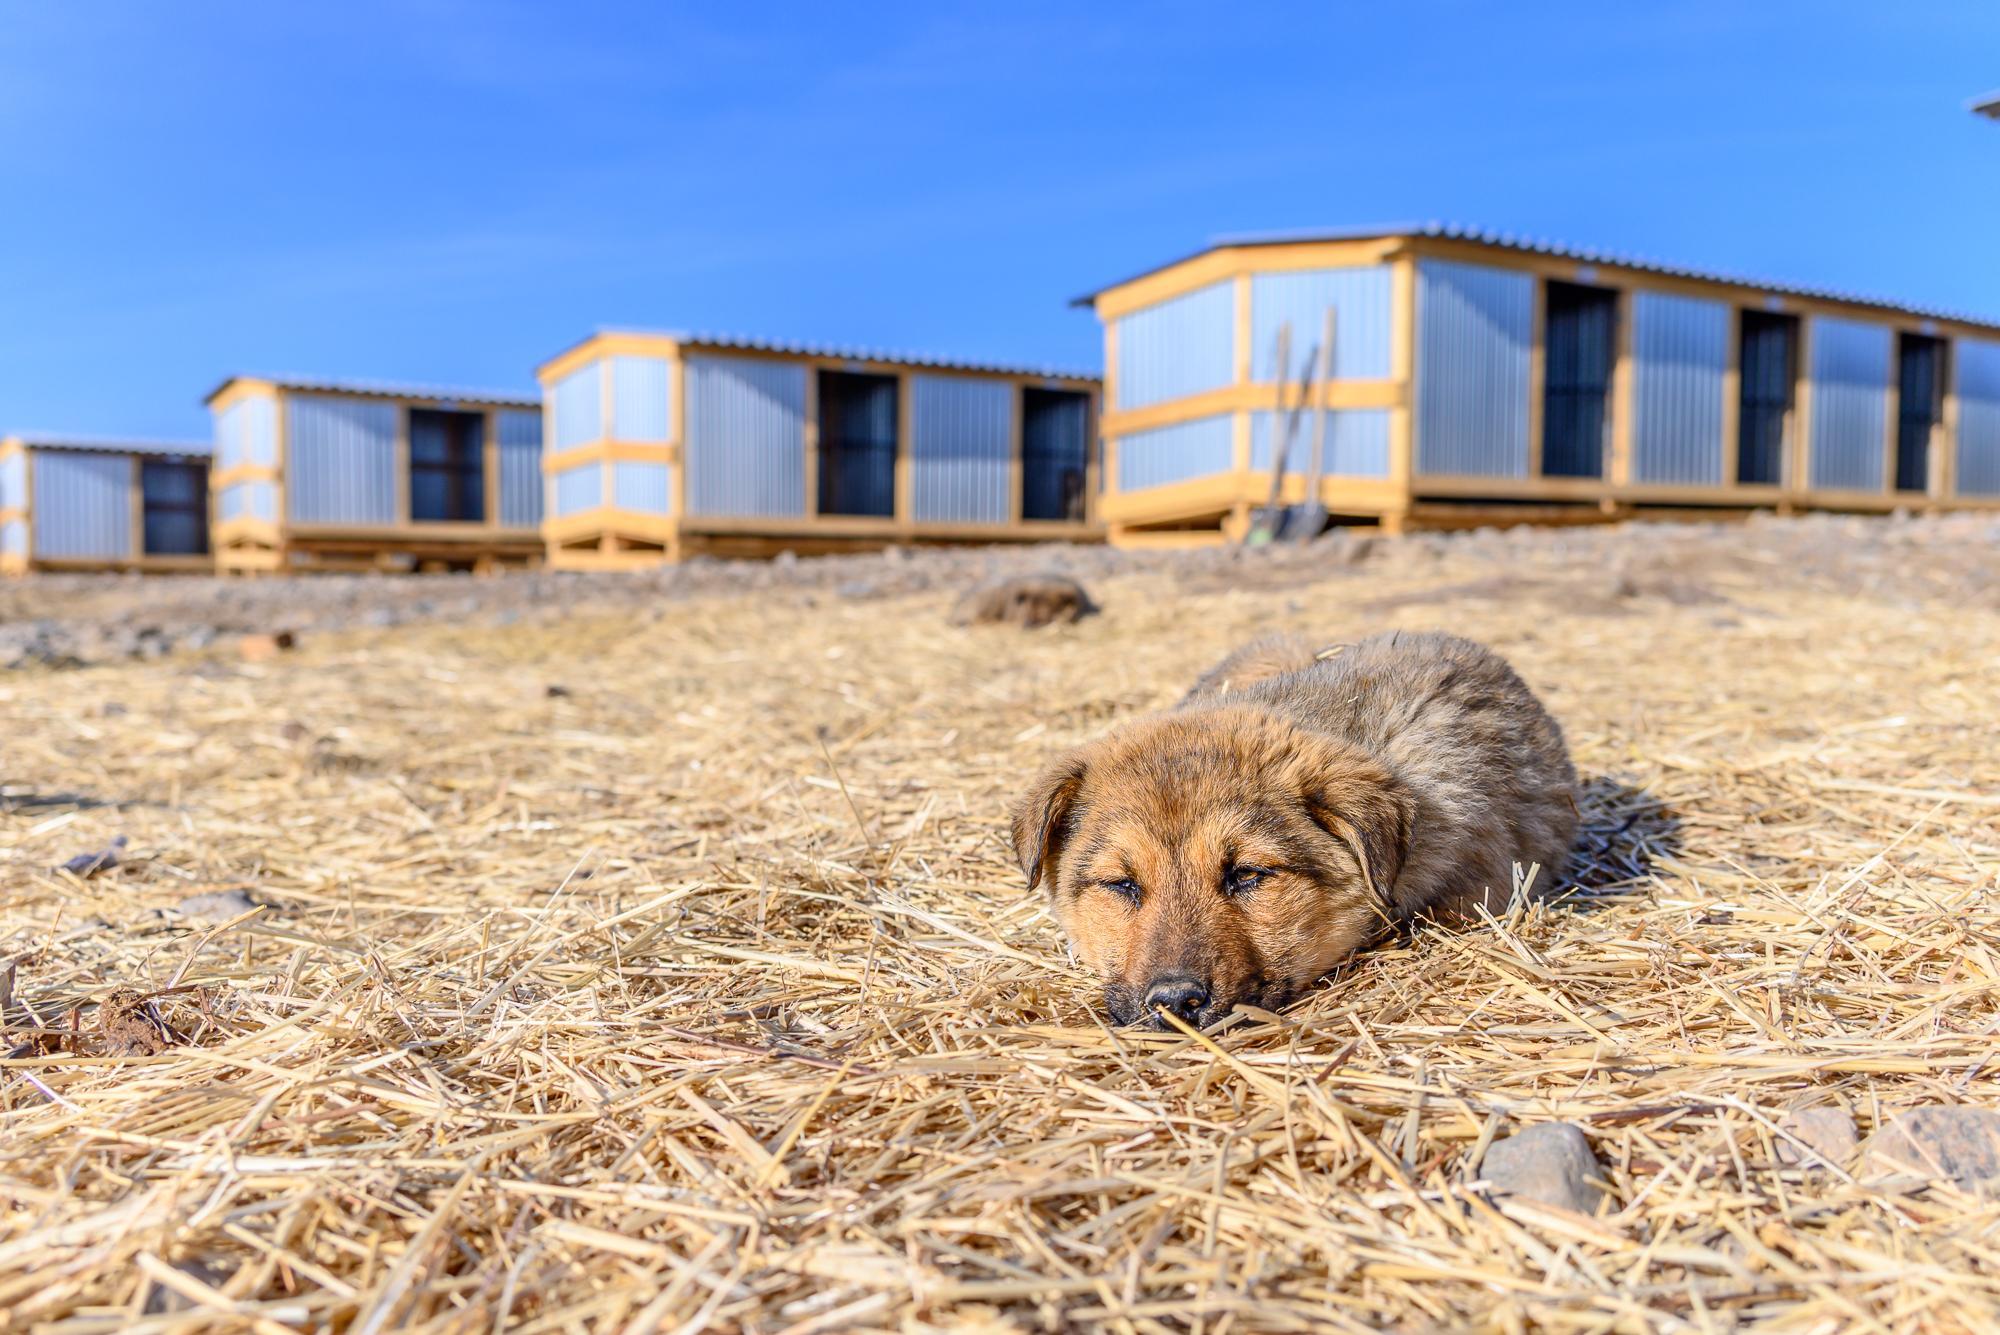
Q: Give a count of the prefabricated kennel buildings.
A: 4